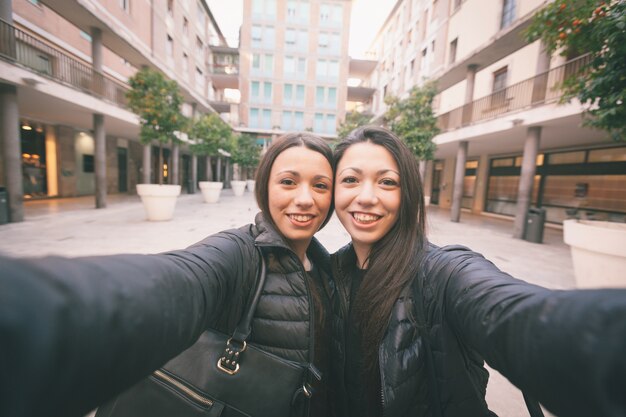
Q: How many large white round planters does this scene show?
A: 5